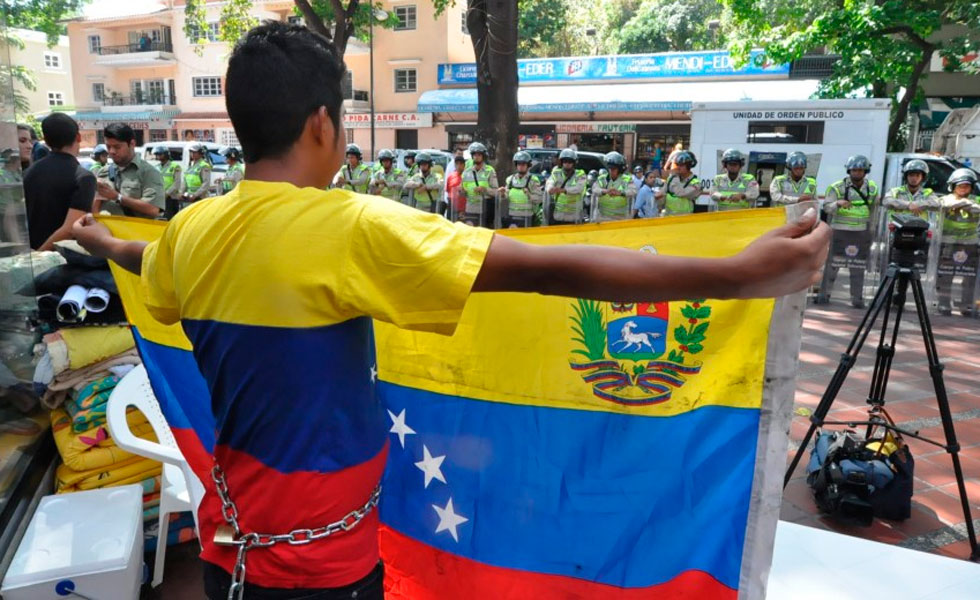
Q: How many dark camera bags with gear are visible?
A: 1